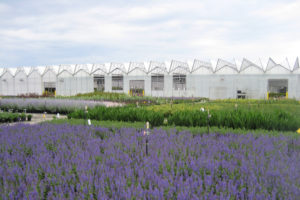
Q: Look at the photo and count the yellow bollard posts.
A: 6